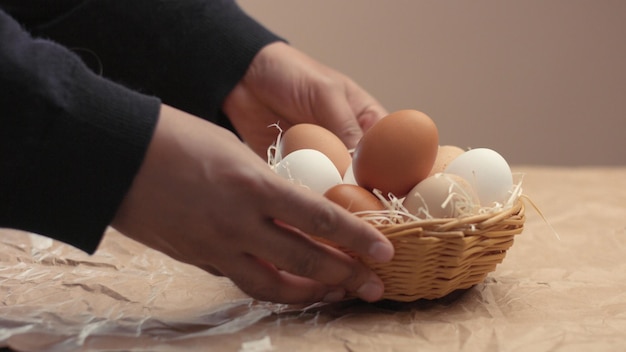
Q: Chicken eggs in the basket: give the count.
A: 8